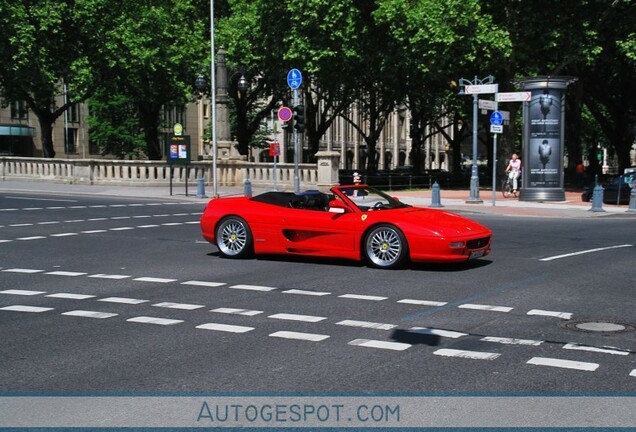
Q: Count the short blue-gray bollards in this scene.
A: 5